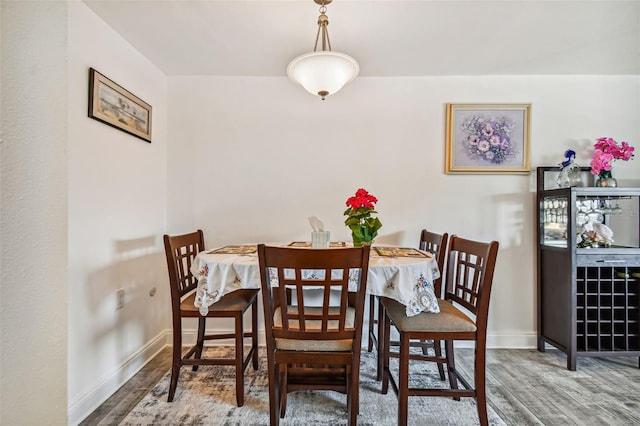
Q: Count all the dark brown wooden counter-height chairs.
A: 4